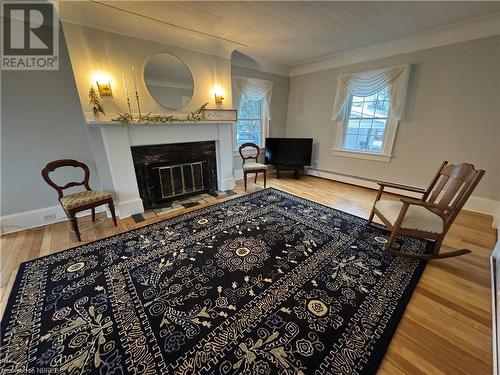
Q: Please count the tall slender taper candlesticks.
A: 2